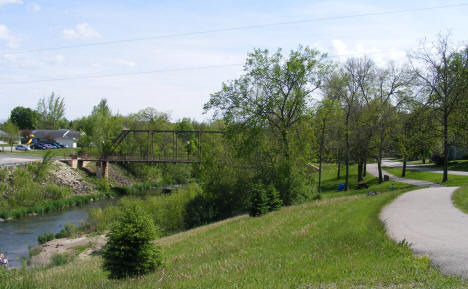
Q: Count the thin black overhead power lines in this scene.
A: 2